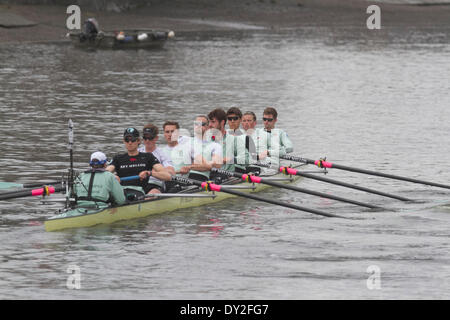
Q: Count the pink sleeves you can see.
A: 5